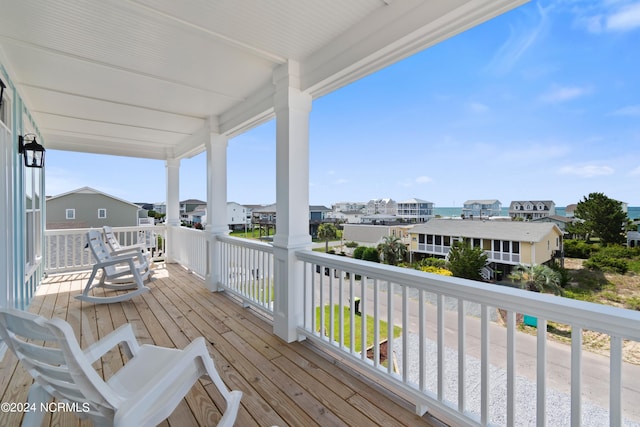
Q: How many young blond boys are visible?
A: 0